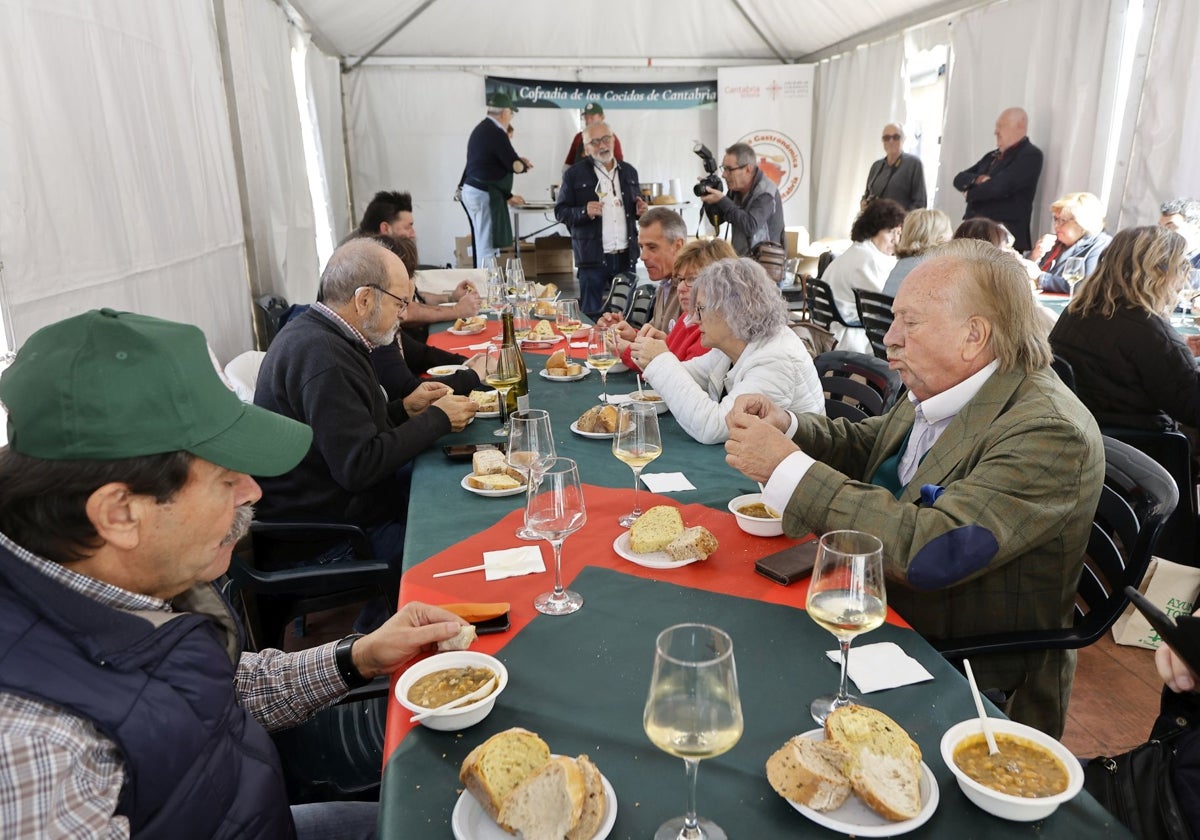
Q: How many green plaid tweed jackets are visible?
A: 1